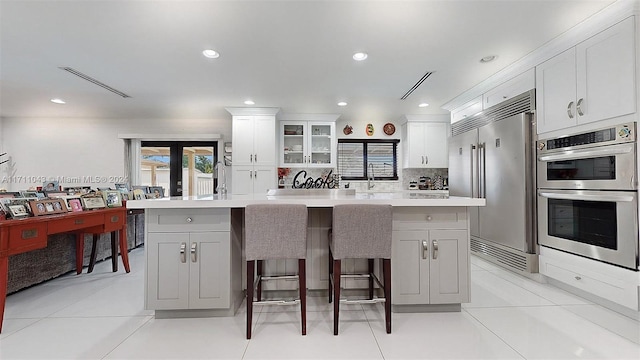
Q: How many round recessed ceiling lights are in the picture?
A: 7